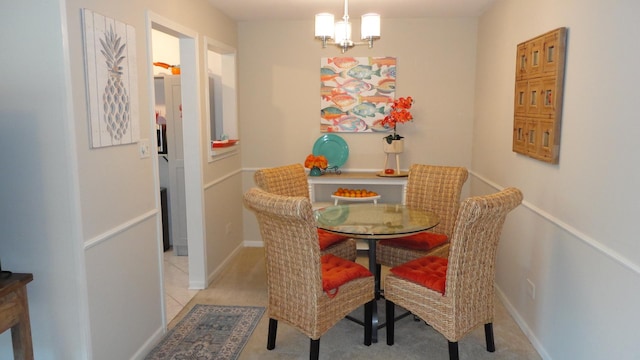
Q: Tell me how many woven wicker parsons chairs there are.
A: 4